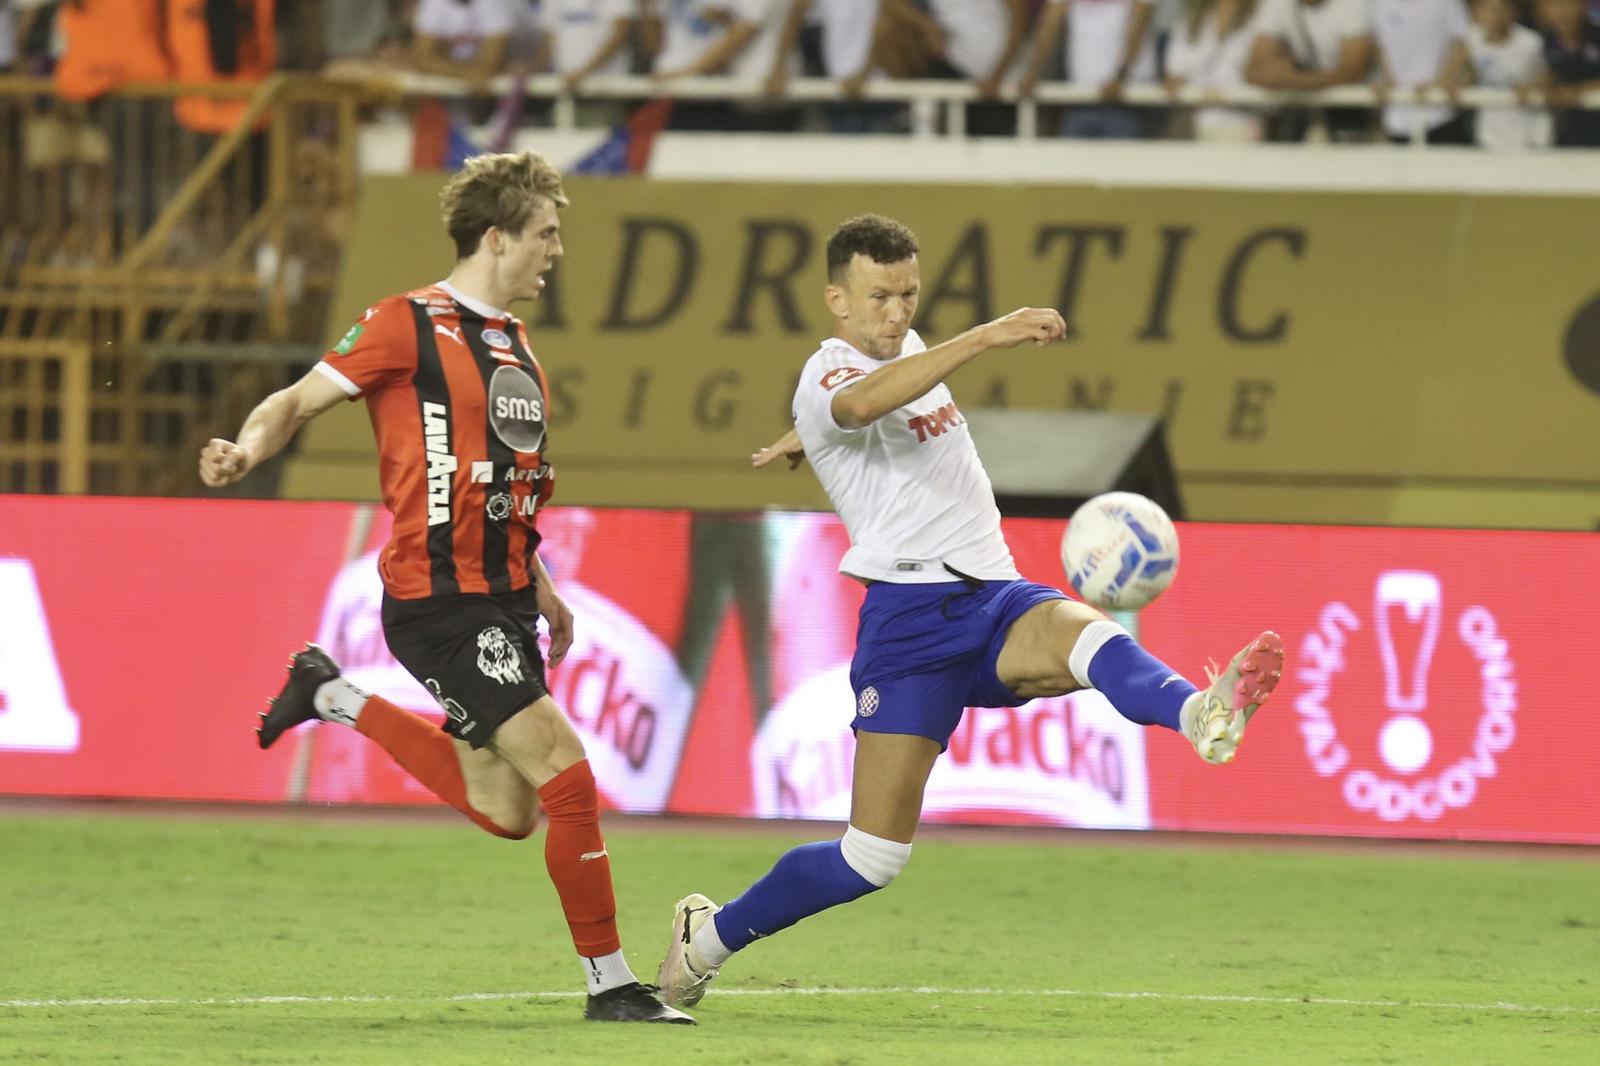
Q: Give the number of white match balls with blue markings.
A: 1